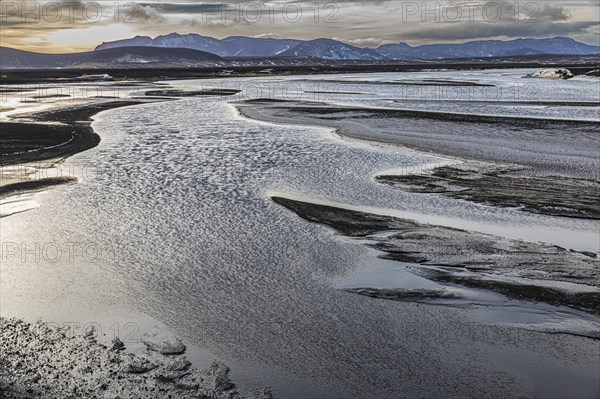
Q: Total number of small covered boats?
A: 0